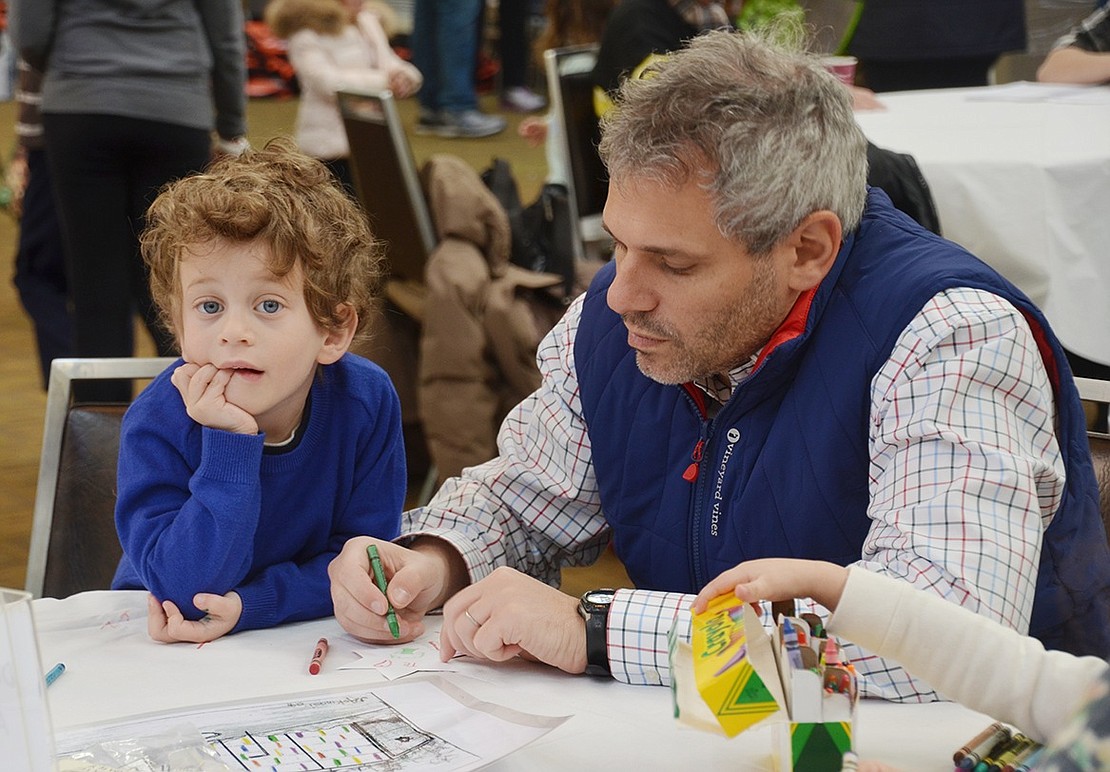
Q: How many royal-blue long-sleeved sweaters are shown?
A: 1